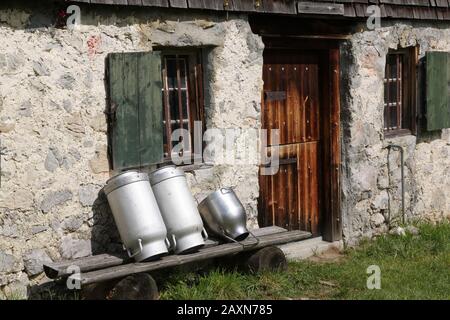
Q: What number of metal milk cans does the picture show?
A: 3